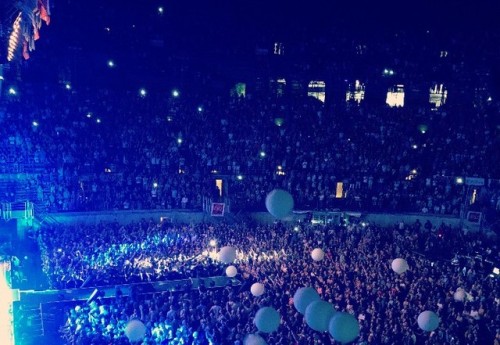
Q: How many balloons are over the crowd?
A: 14